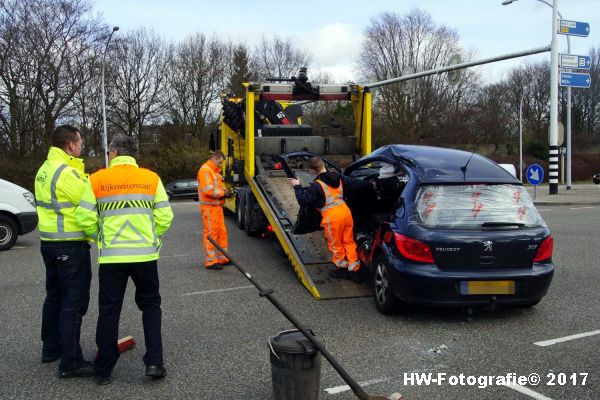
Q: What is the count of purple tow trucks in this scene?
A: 0